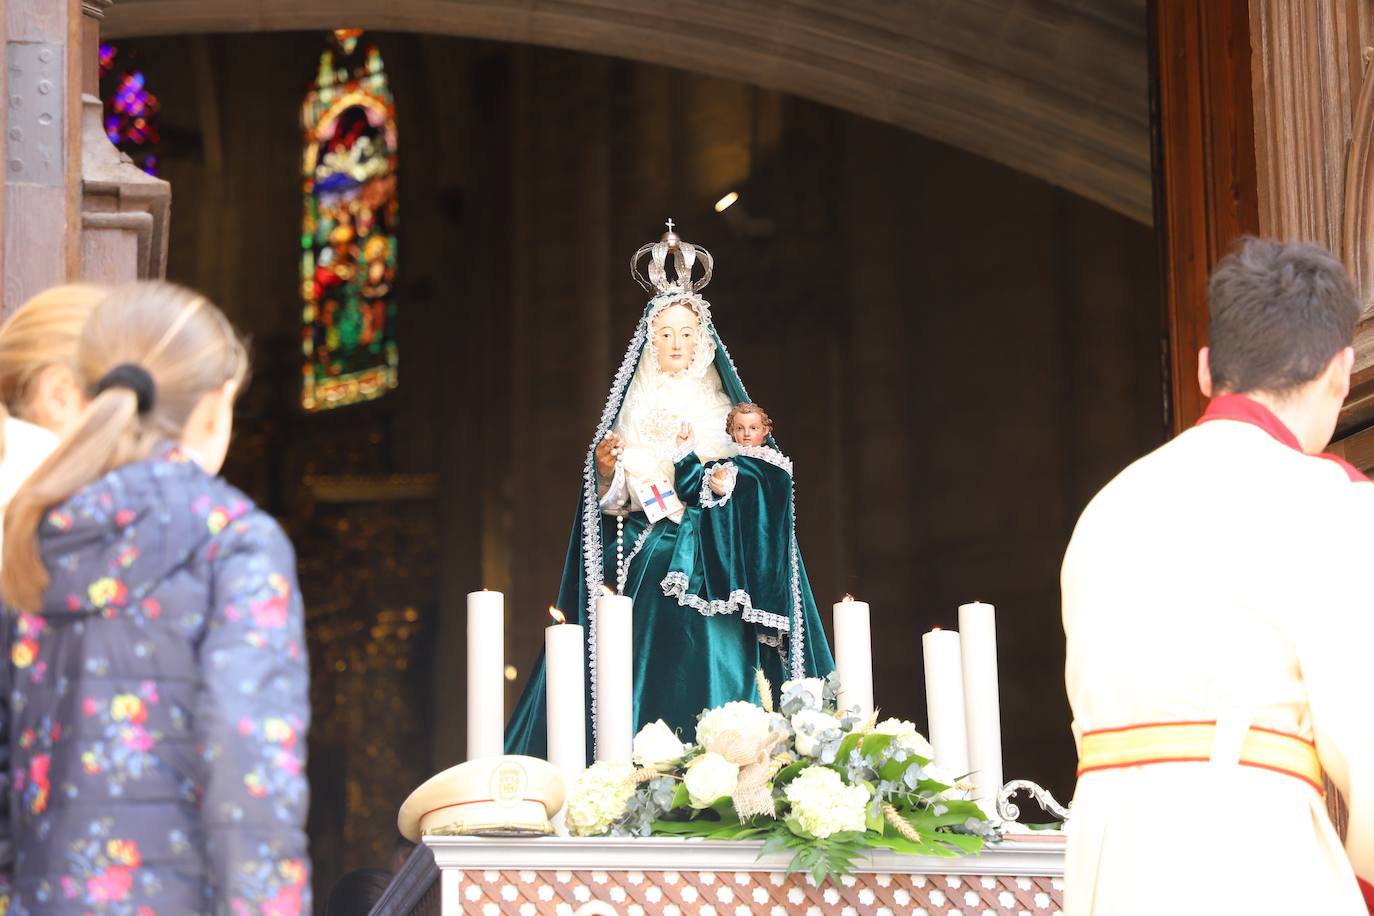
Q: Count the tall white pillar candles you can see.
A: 6